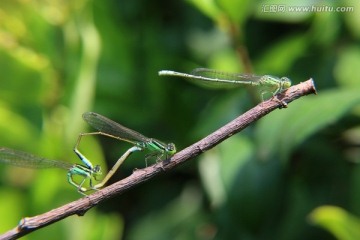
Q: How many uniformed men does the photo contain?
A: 0